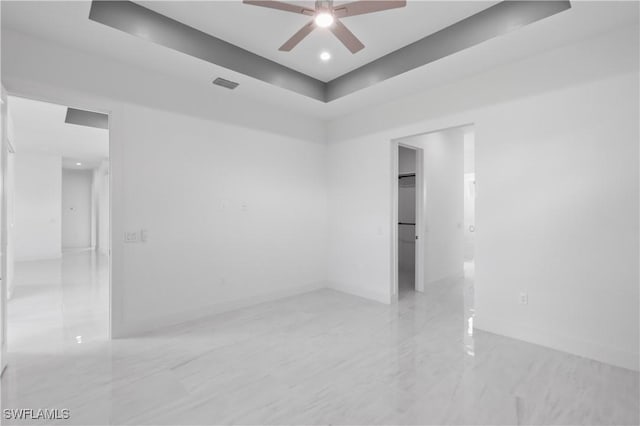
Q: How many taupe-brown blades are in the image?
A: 4